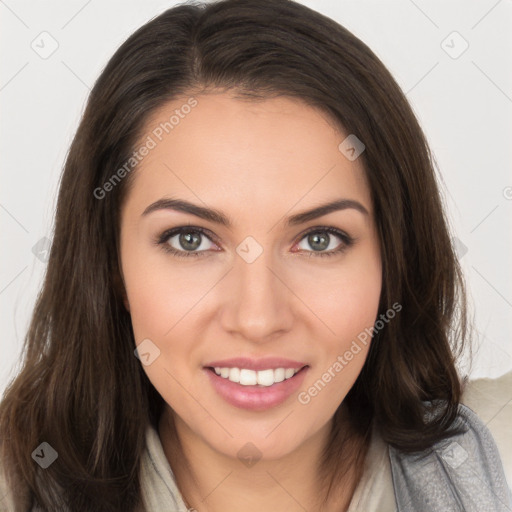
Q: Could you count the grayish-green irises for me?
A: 2